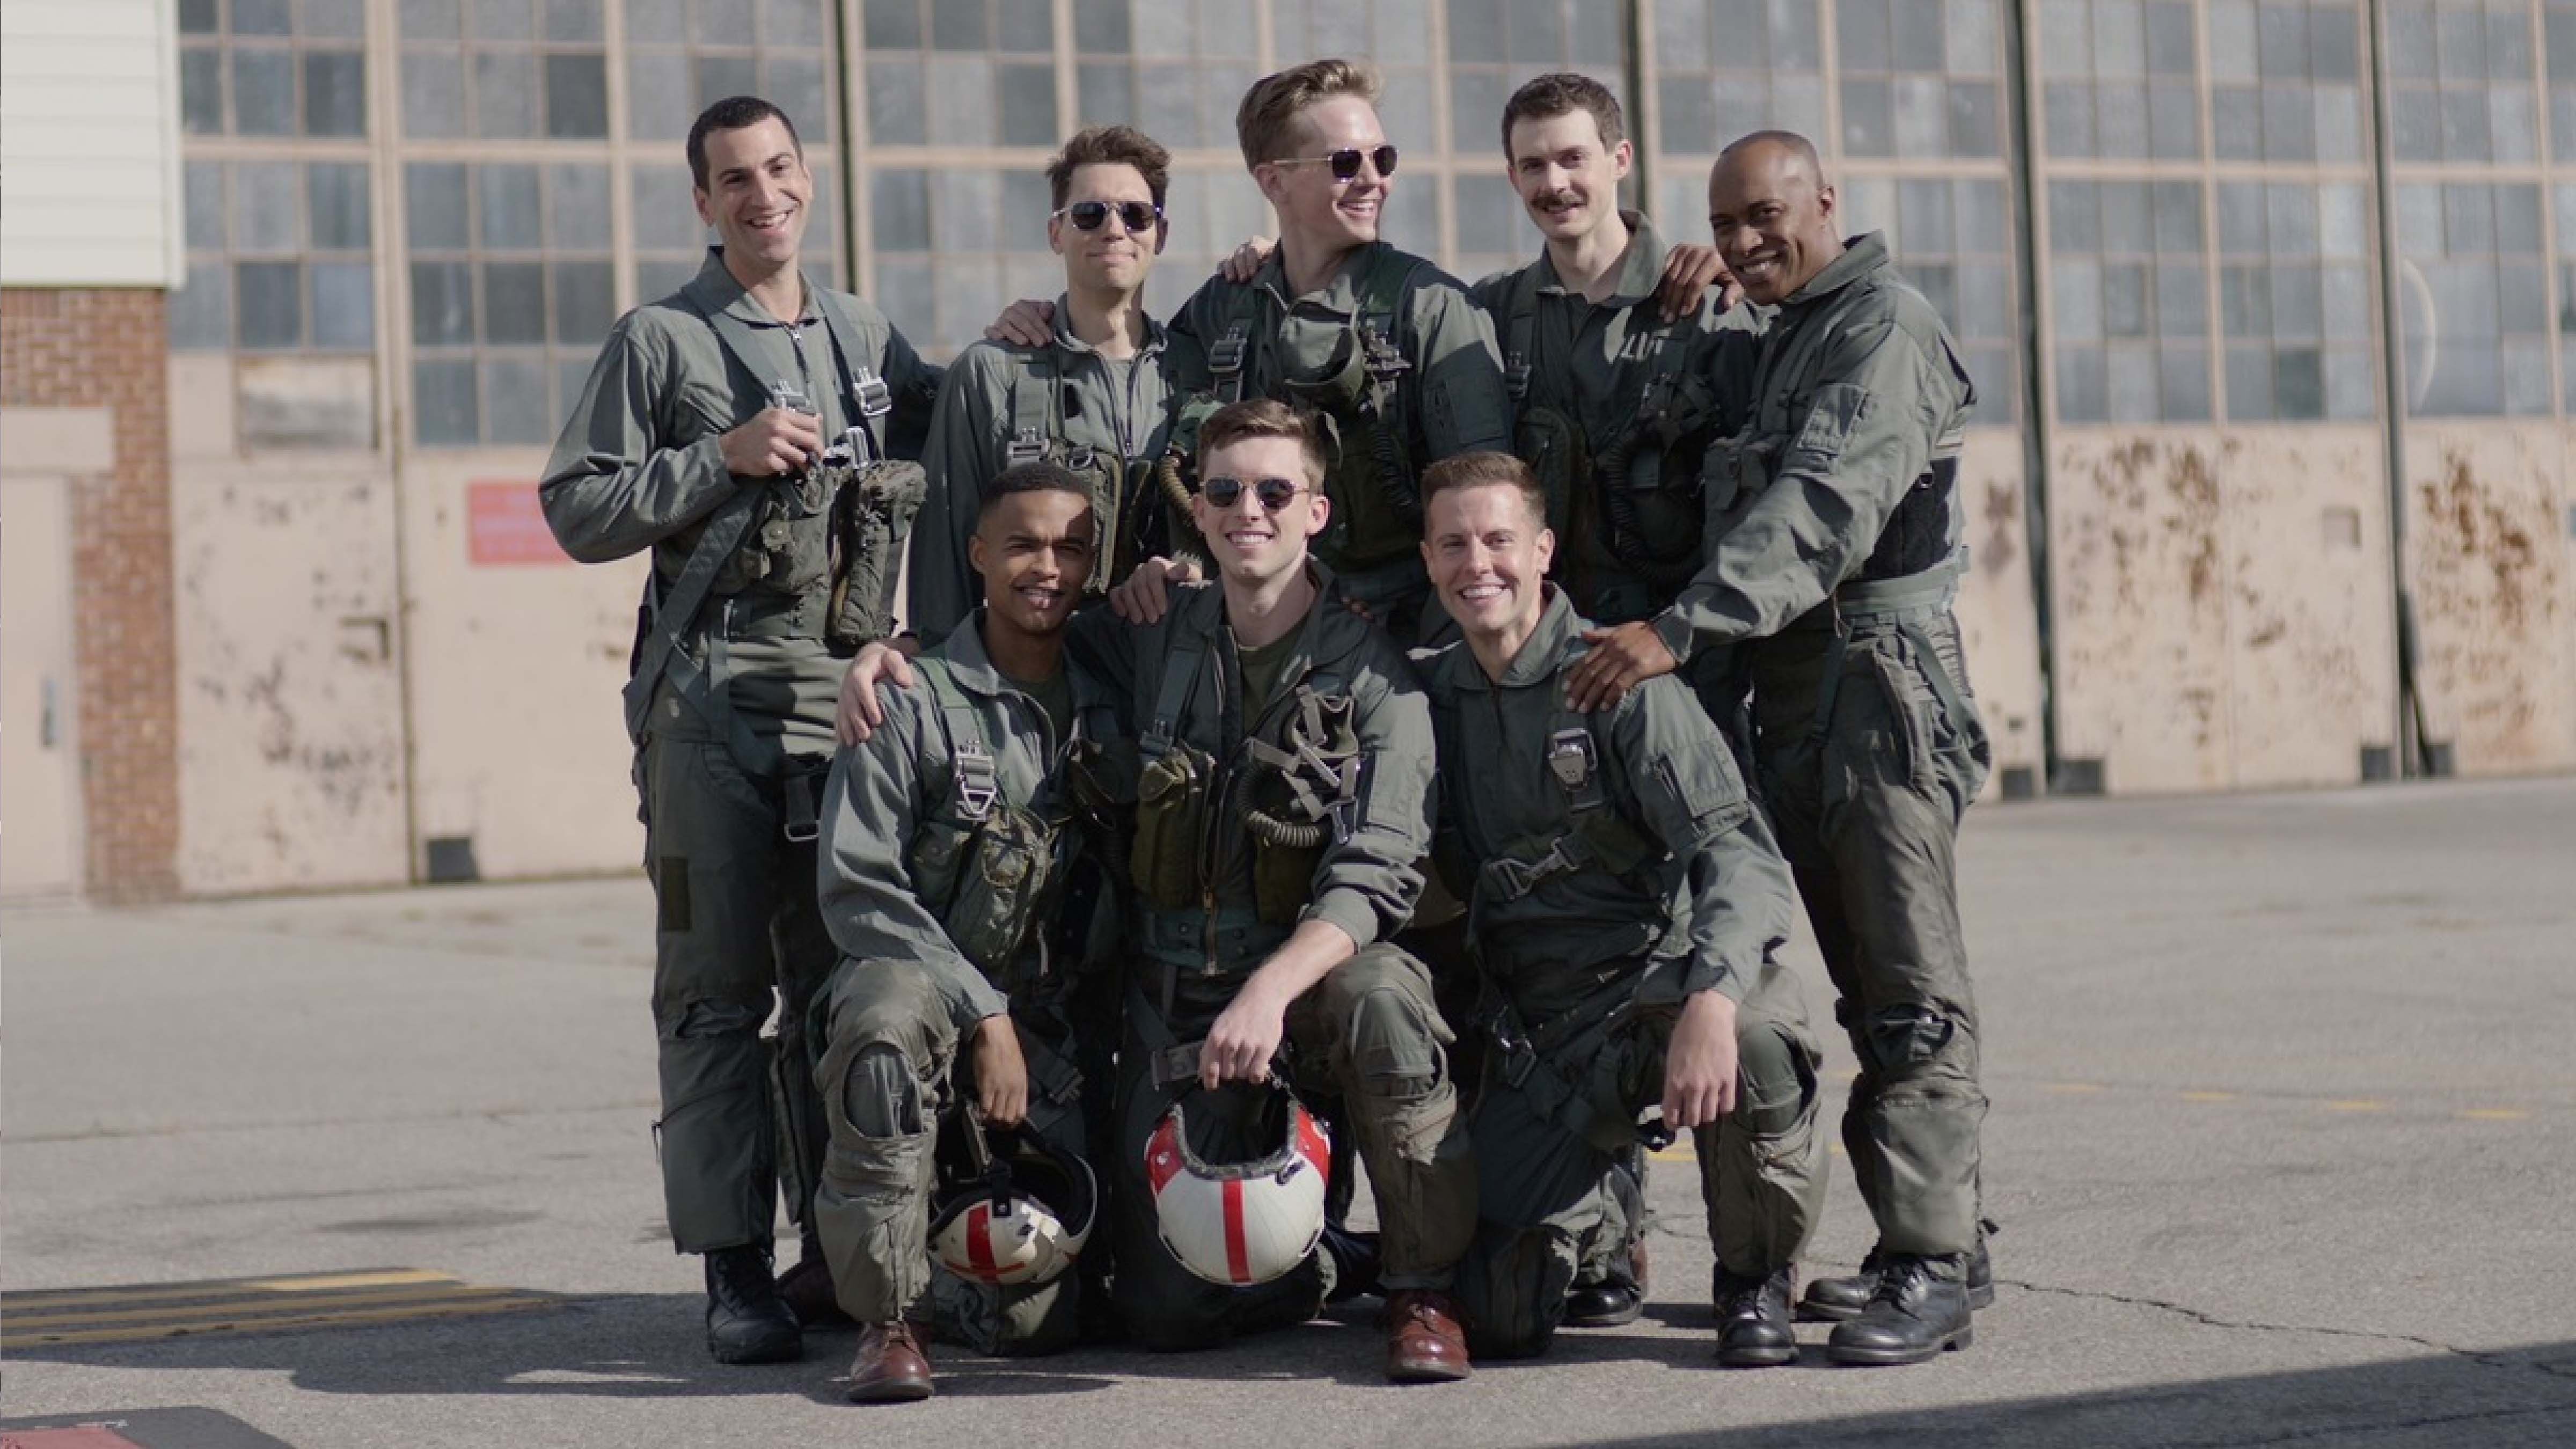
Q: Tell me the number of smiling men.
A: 8